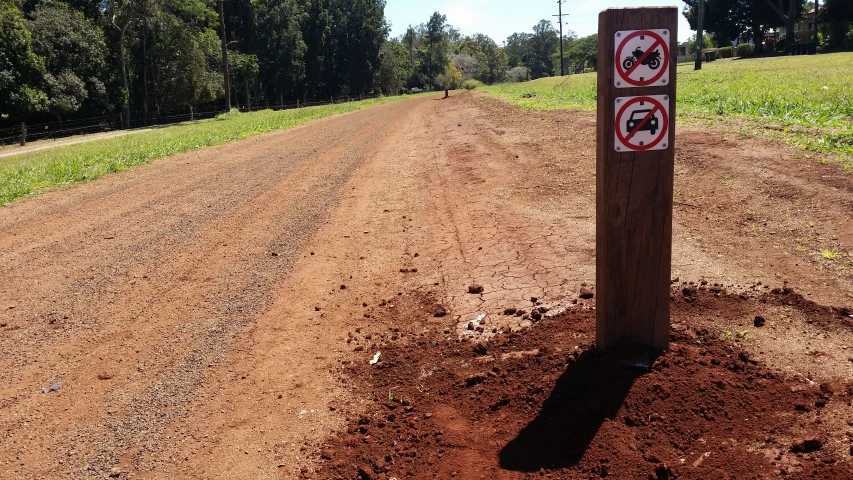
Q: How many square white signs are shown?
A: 2